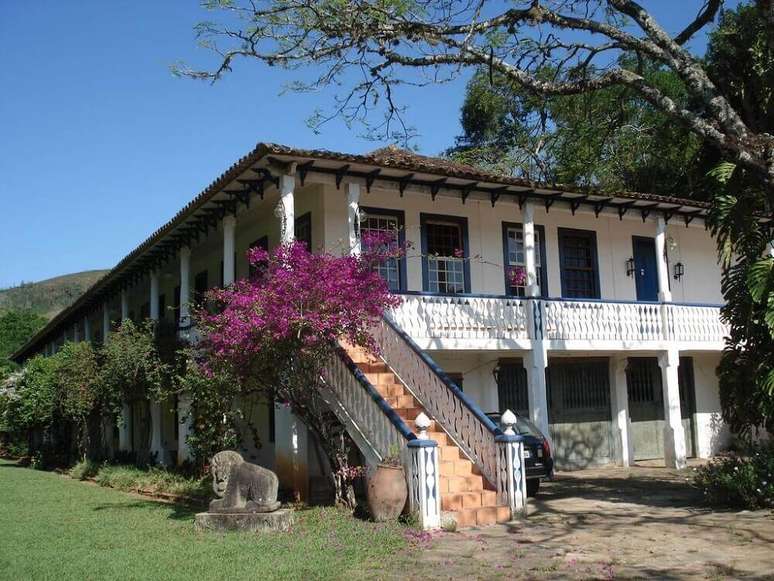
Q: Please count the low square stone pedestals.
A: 1